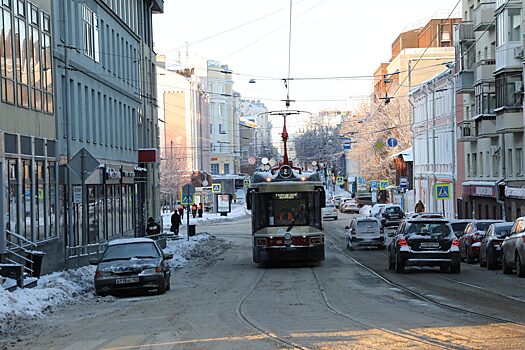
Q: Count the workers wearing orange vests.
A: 3